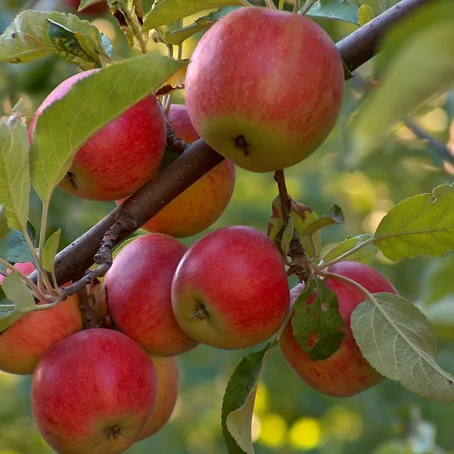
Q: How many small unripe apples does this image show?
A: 0